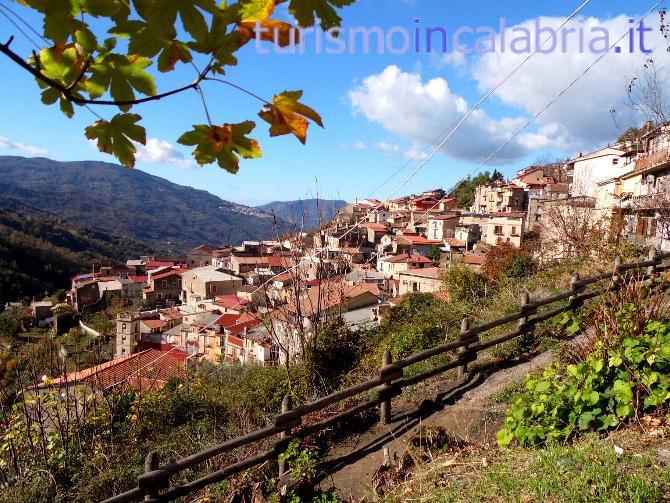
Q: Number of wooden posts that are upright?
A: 8